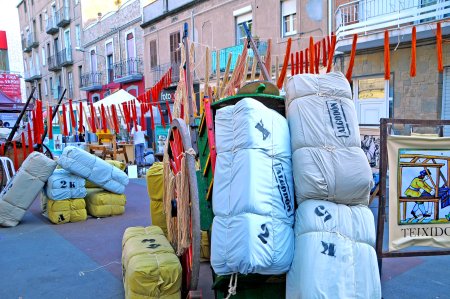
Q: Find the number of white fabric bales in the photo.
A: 6